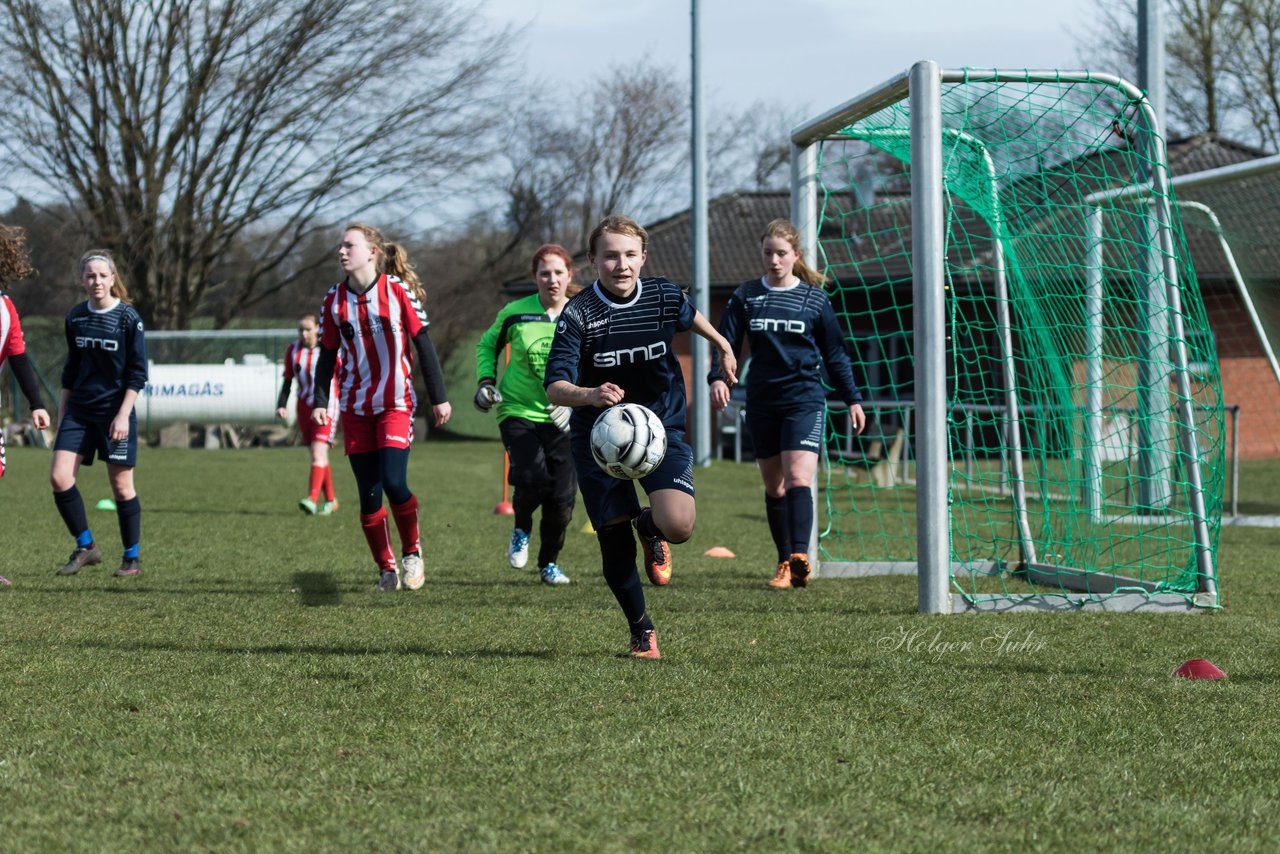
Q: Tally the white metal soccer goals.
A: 2